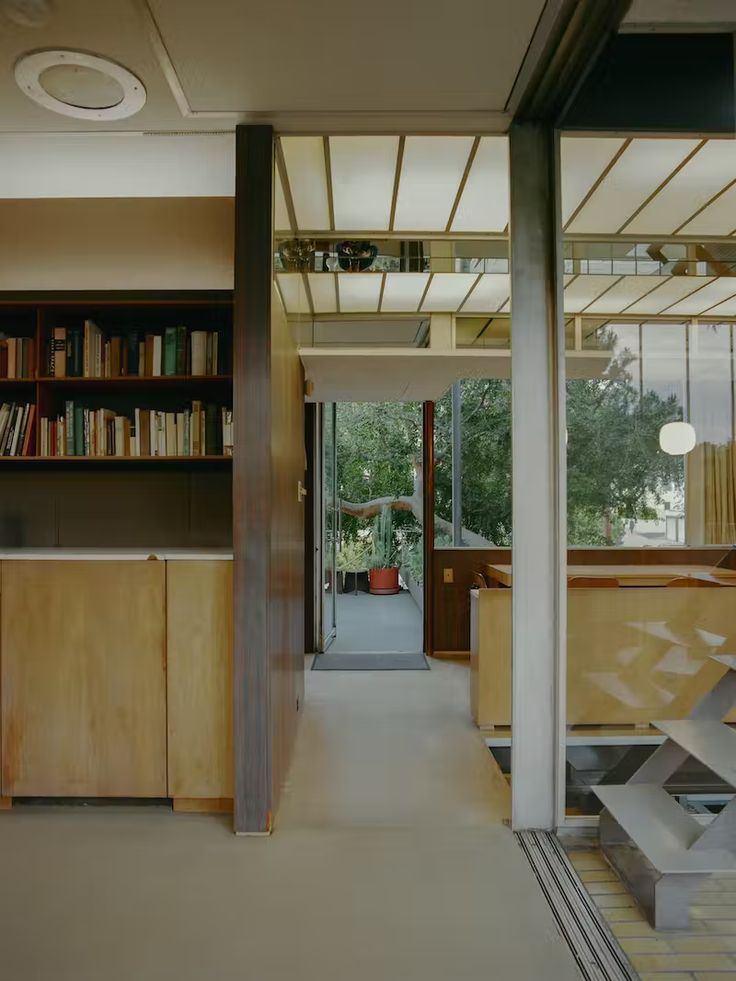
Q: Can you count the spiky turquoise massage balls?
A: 0